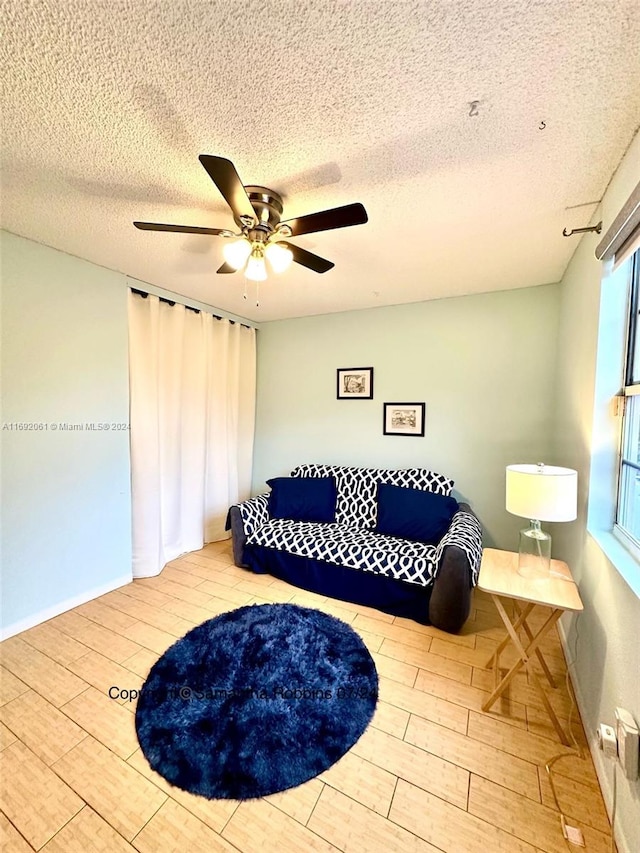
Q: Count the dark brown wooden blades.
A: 5